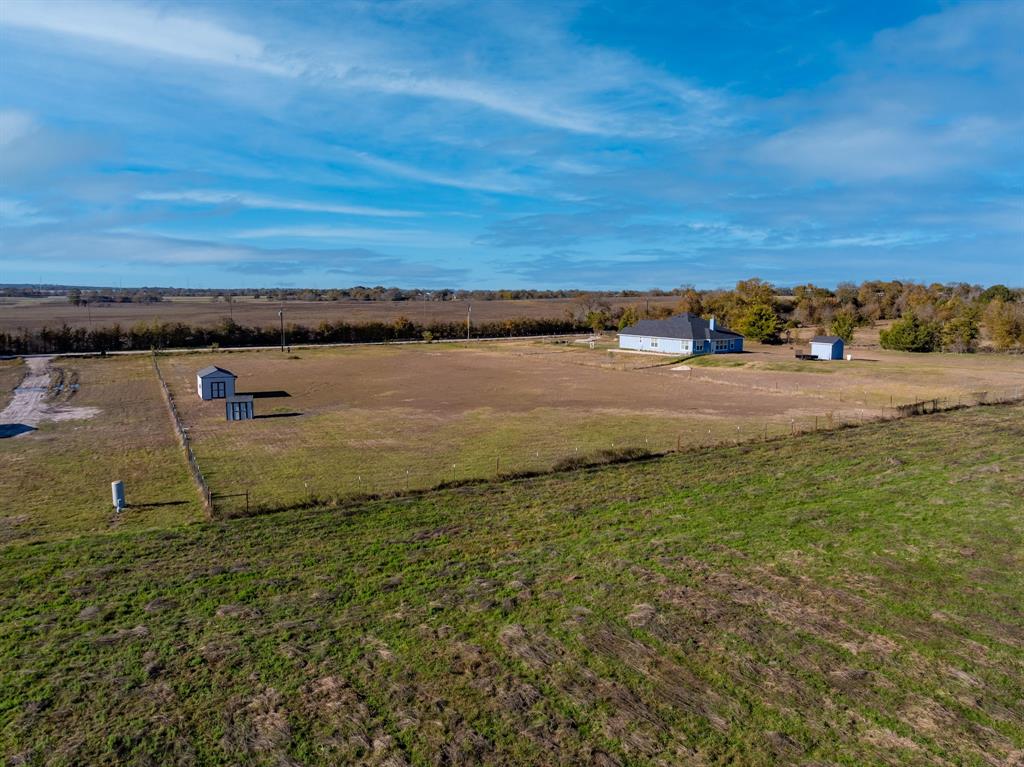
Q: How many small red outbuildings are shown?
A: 0